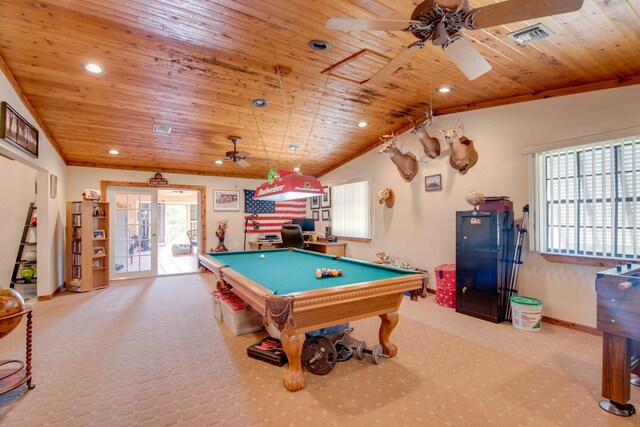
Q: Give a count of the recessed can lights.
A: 8